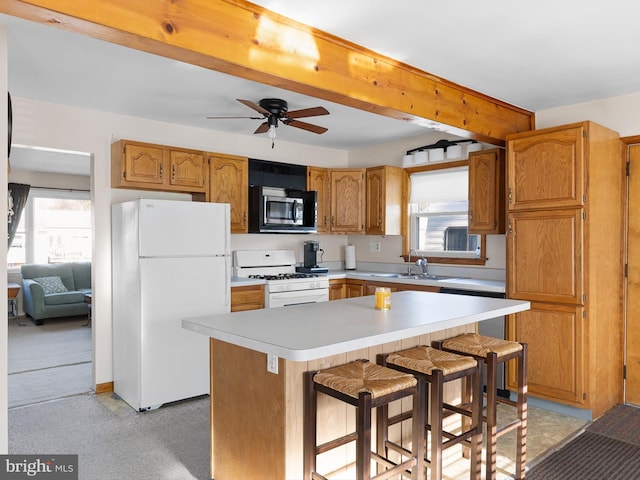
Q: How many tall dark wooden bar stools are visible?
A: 3